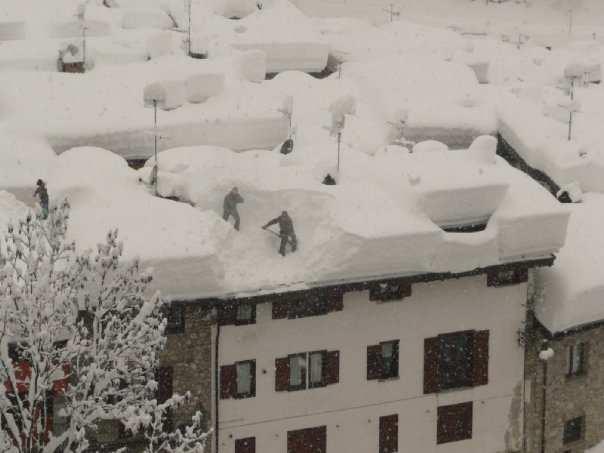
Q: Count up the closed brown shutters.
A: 4